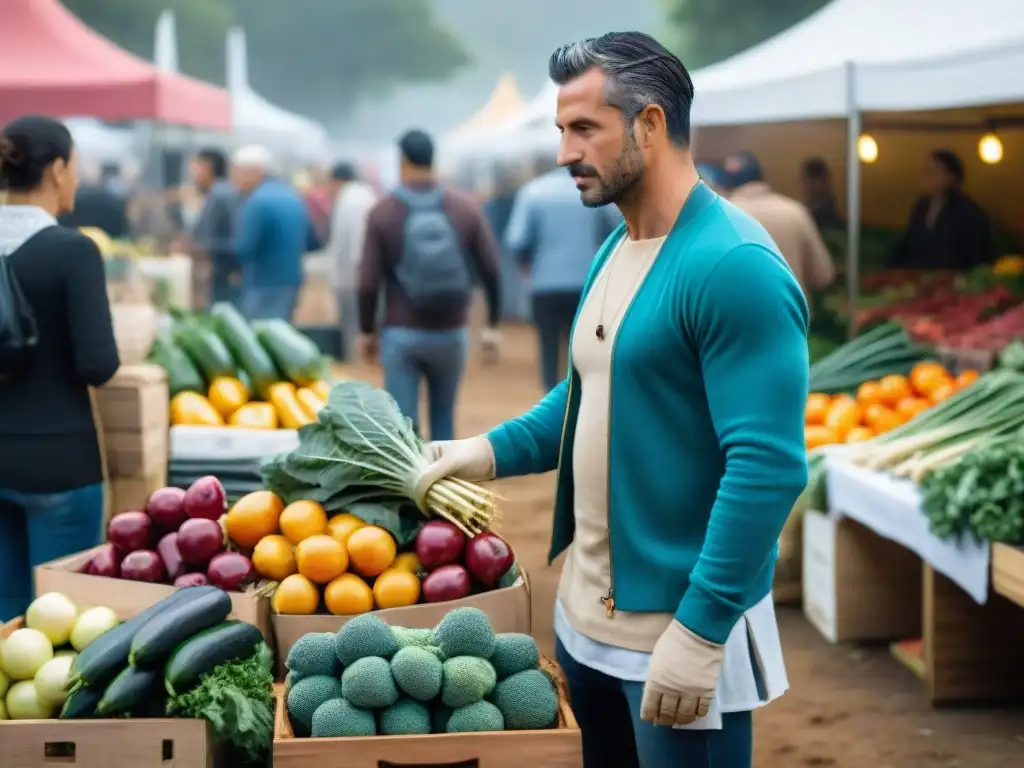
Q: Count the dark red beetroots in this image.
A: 12